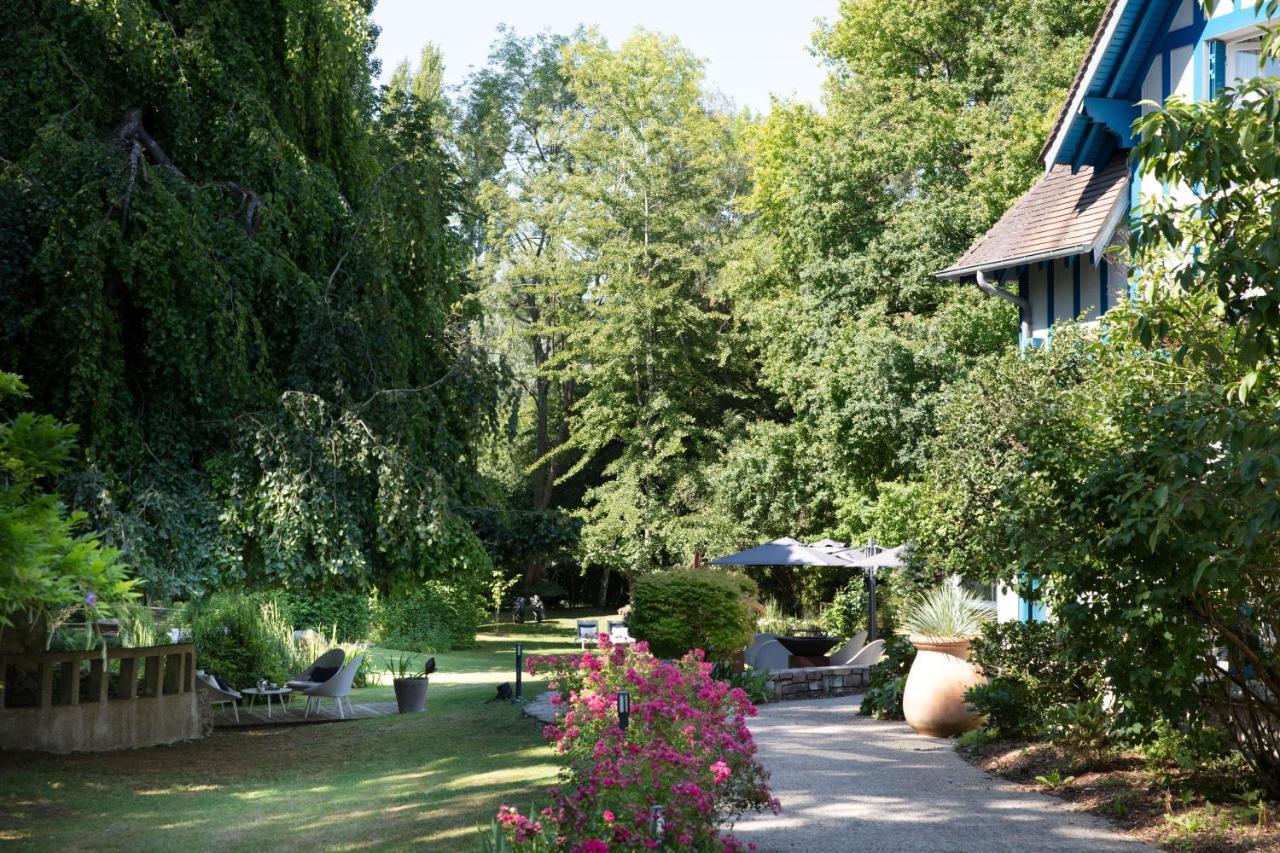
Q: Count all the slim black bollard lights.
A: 3